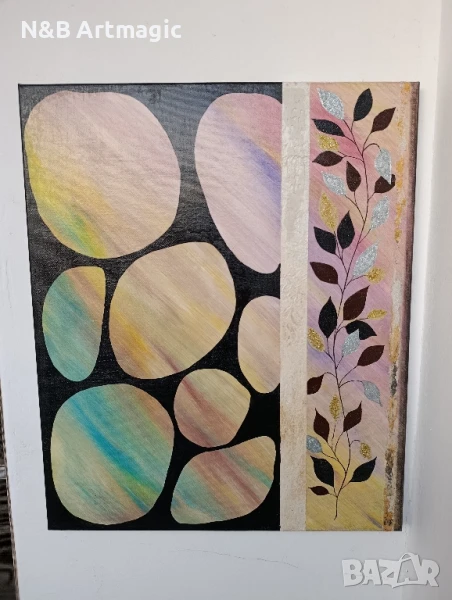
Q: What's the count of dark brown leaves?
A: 11